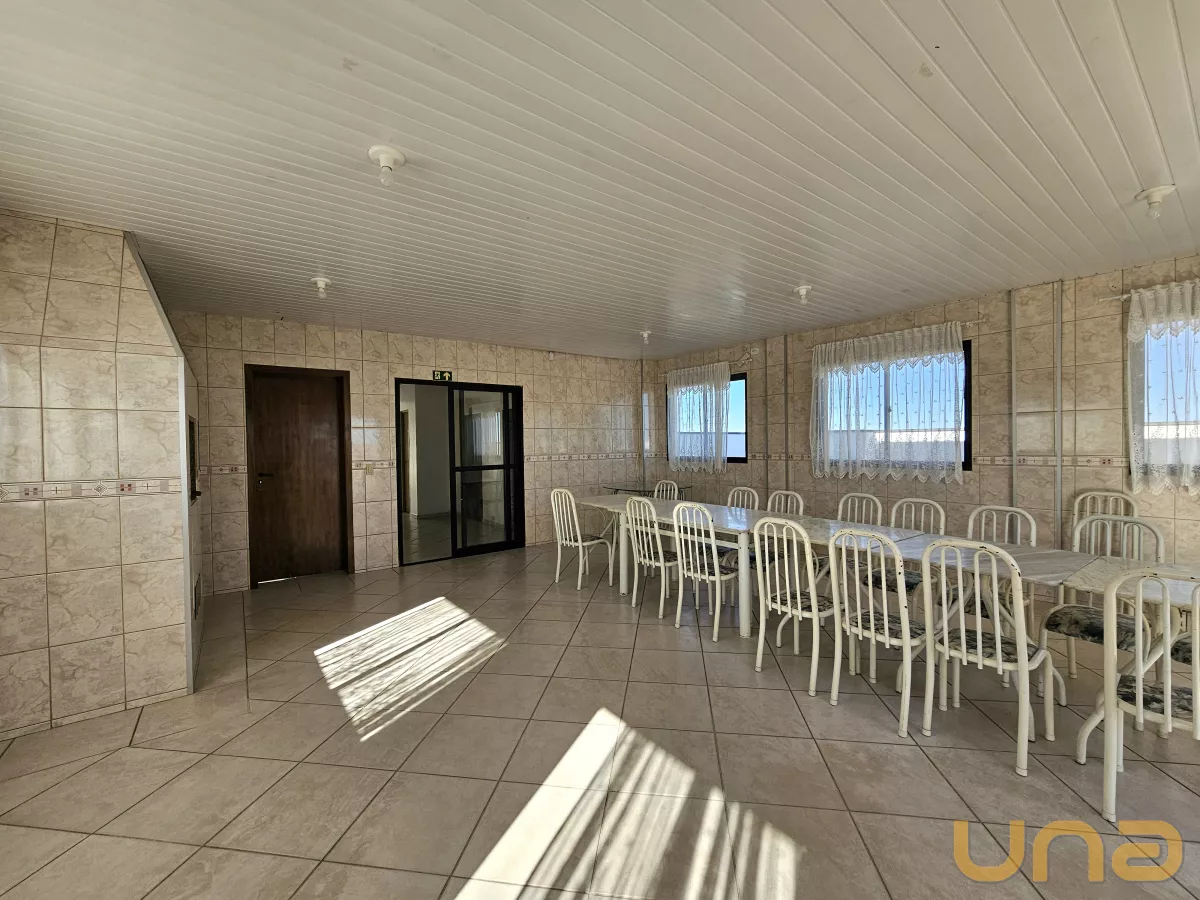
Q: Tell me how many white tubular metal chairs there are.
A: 15